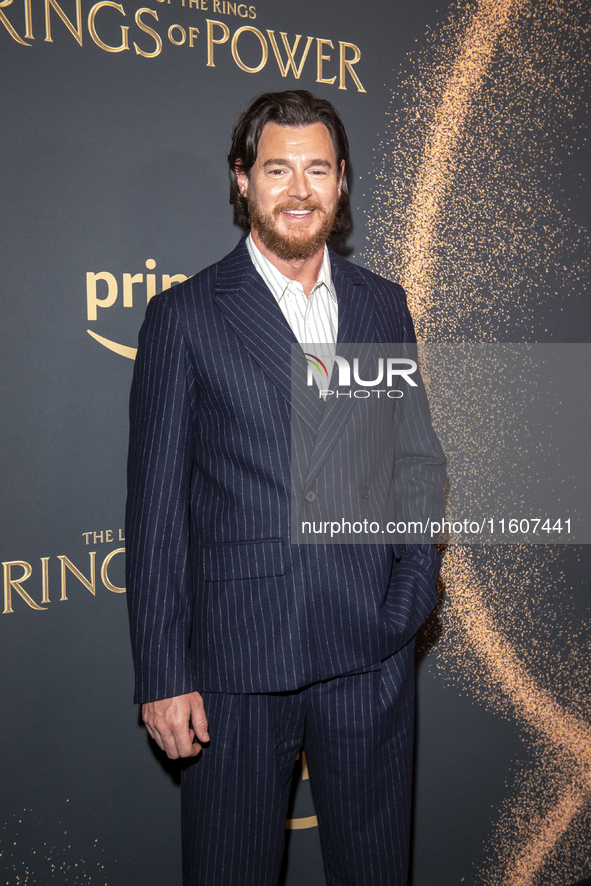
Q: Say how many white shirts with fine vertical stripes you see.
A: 1